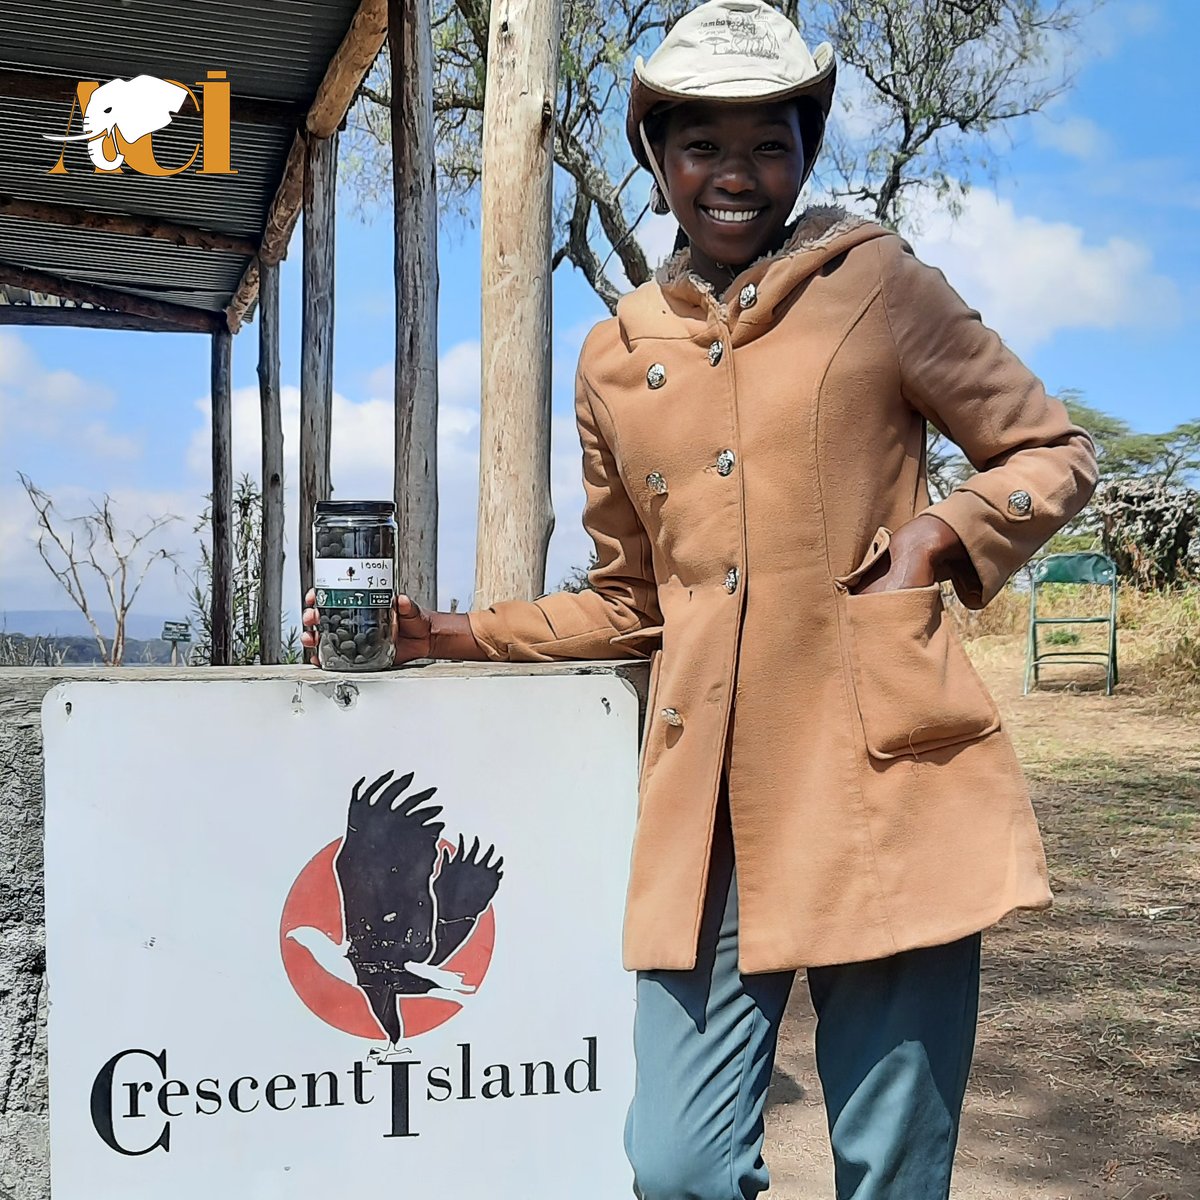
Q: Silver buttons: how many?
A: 8